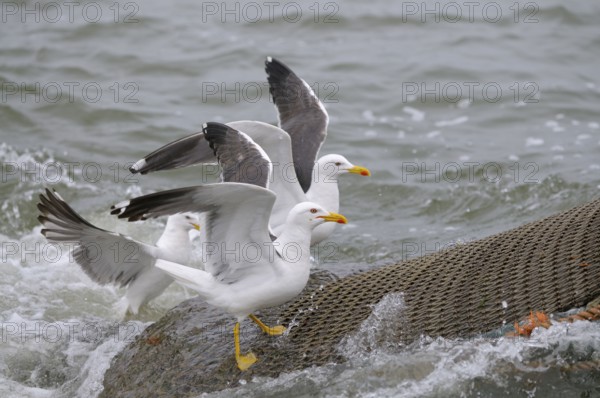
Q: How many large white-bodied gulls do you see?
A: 3